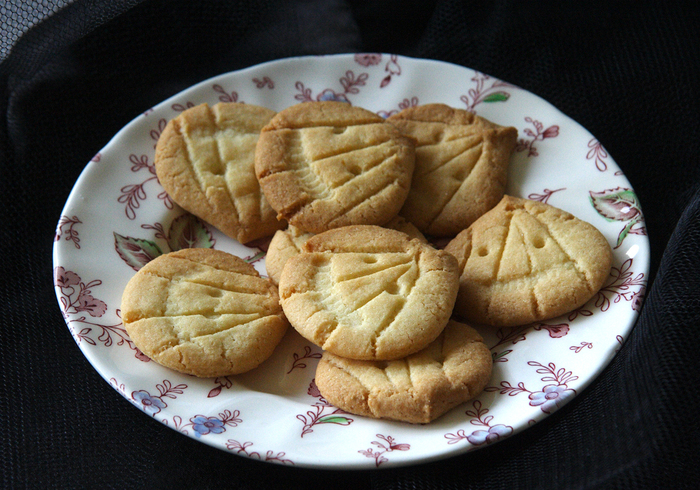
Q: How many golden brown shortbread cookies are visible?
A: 8